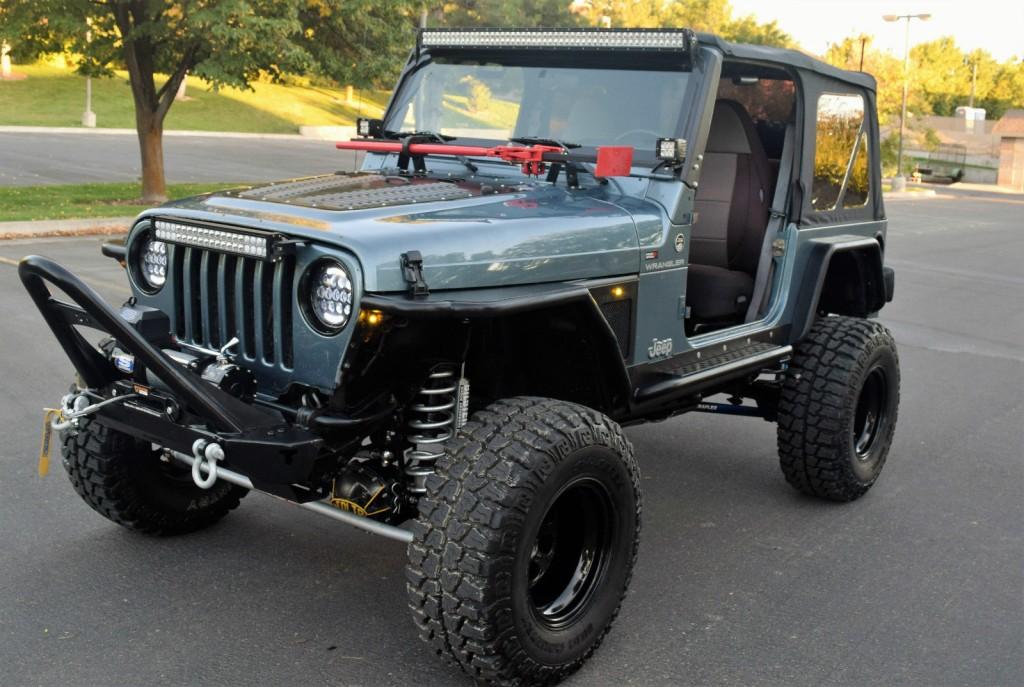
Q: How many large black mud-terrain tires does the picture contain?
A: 3